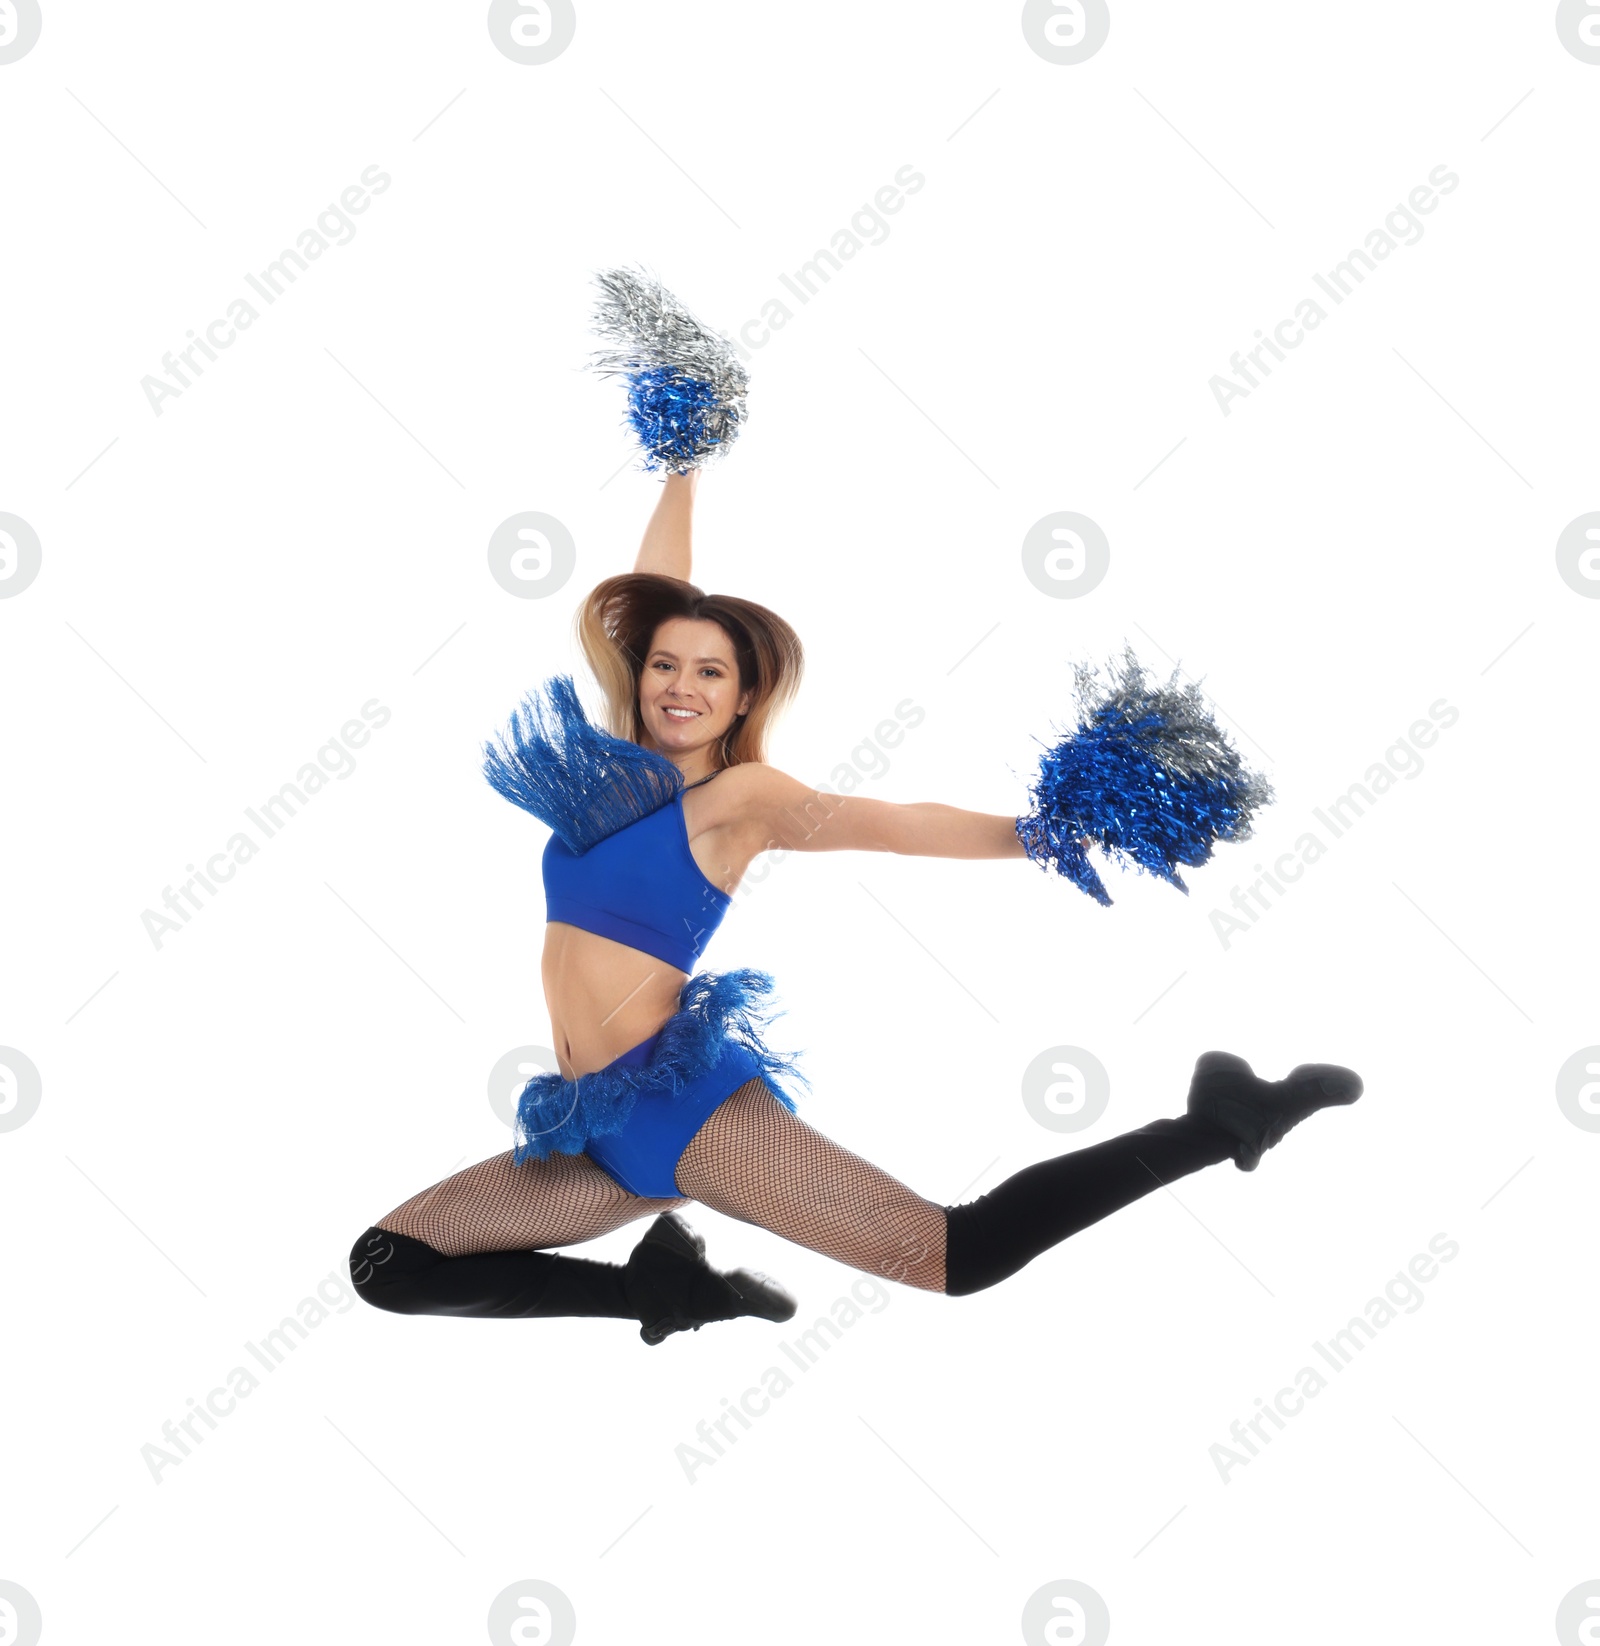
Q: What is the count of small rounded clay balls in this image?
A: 0